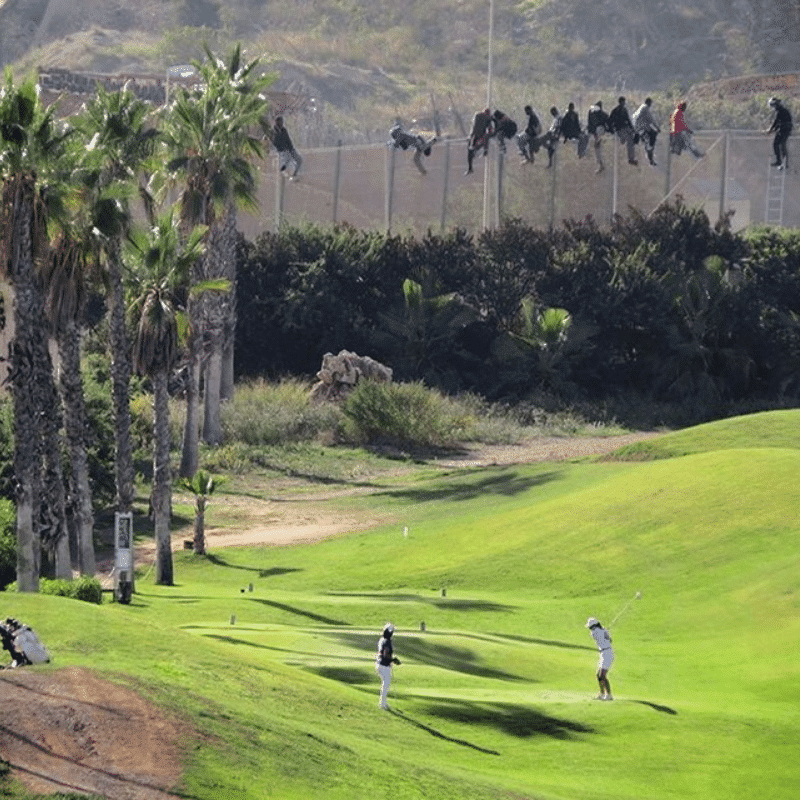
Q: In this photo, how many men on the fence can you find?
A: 12